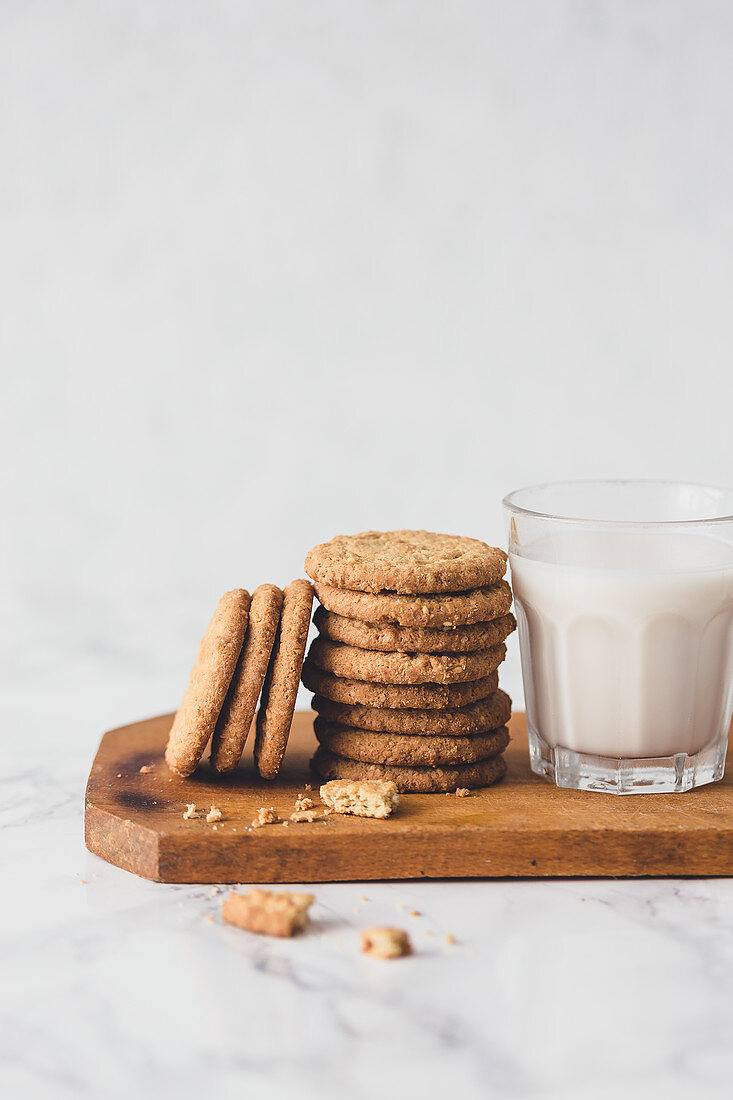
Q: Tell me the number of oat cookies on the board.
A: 11